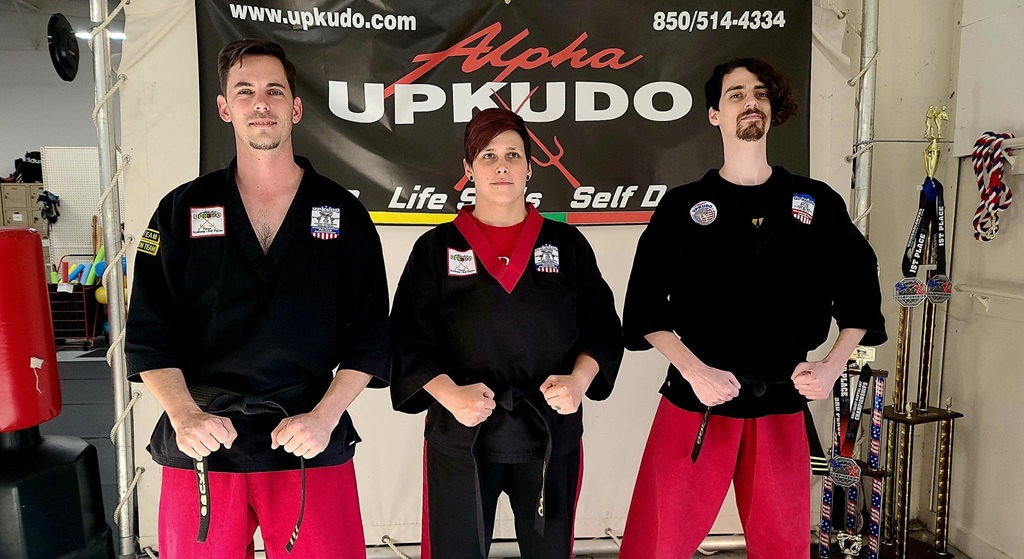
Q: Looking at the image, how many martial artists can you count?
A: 3